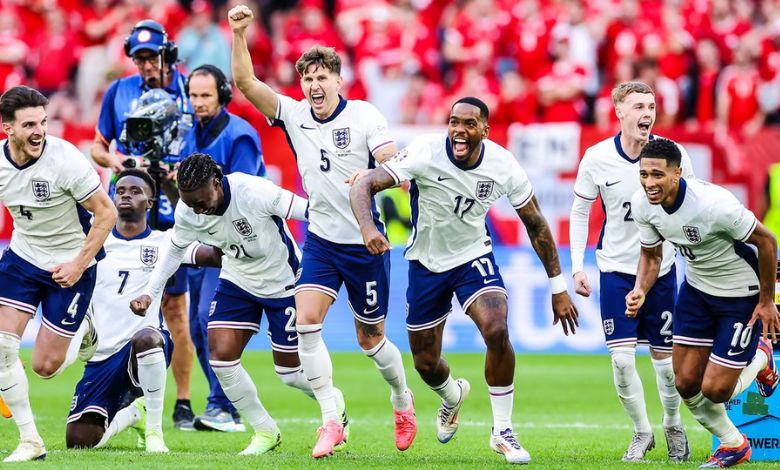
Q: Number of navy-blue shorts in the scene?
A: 7